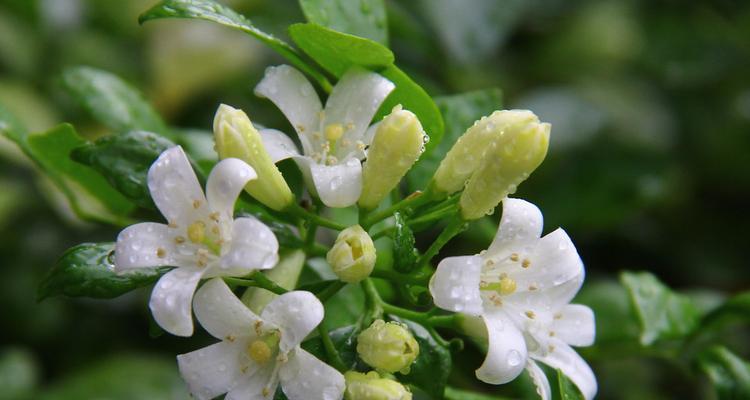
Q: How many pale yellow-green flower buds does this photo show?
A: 7